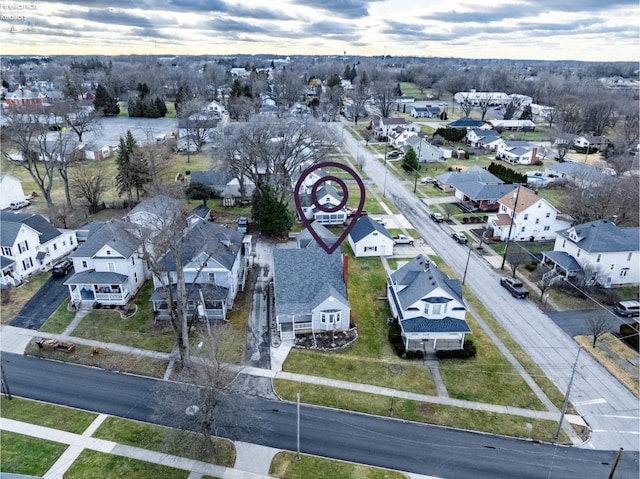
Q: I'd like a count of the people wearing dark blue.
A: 0